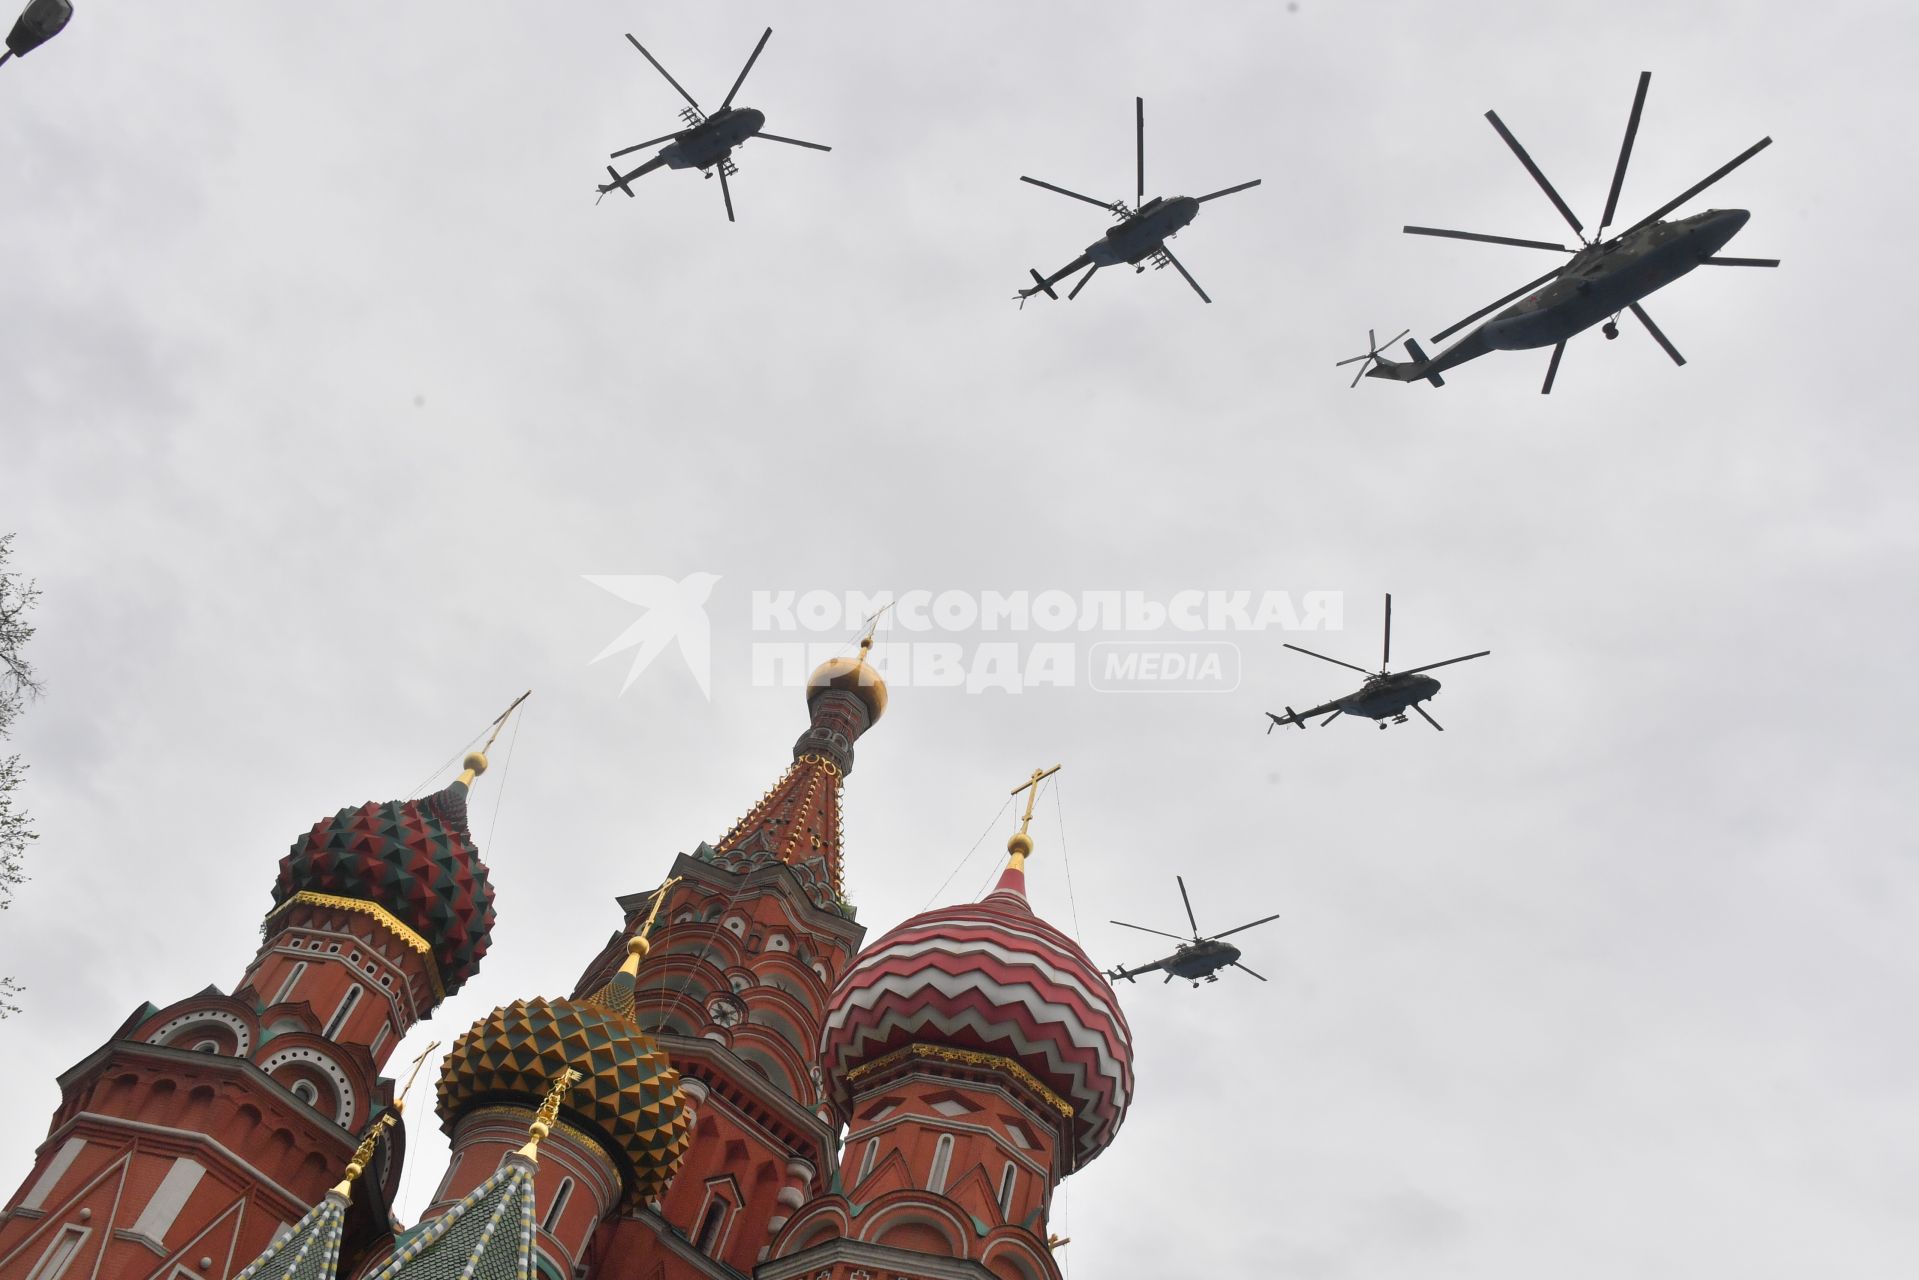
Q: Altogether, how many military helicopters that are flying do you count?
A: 5